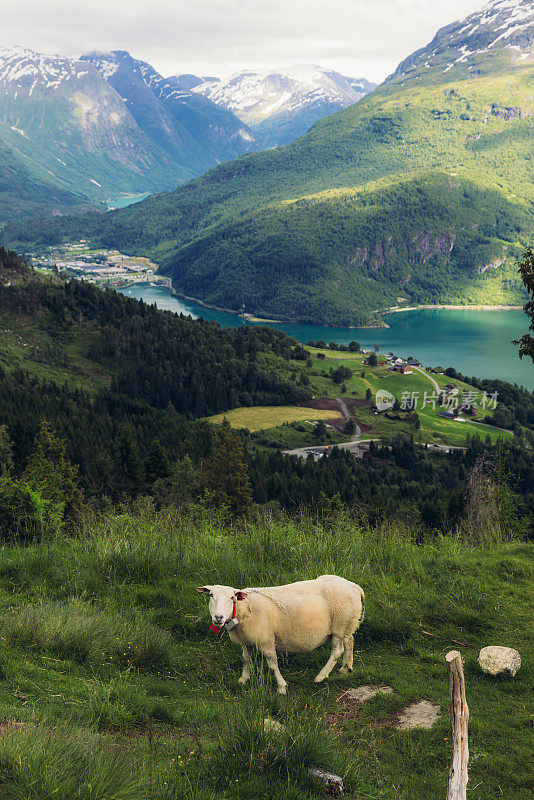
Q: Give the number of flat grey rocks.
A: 2